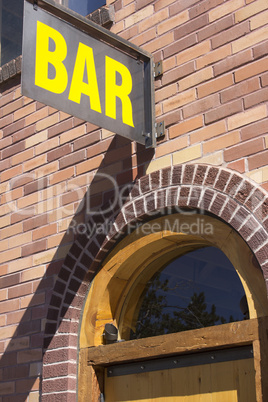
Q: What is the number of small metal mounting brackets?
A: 2